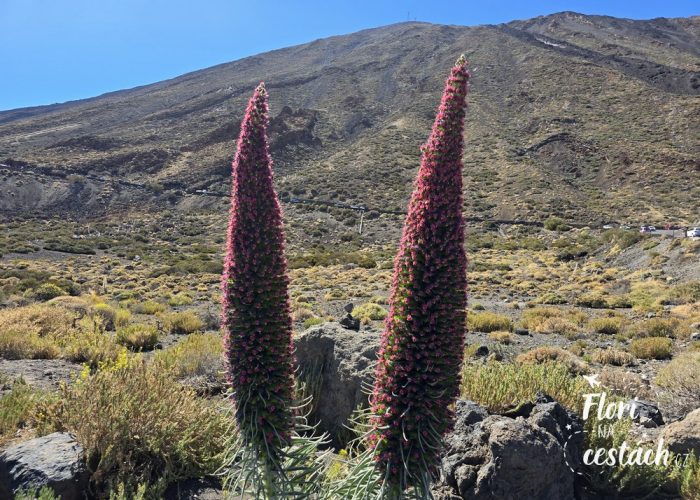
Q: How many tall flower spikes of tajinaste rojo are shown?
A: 2